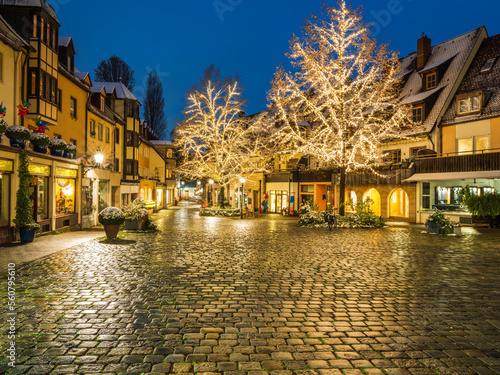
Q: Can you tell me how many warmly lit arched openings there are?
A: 3